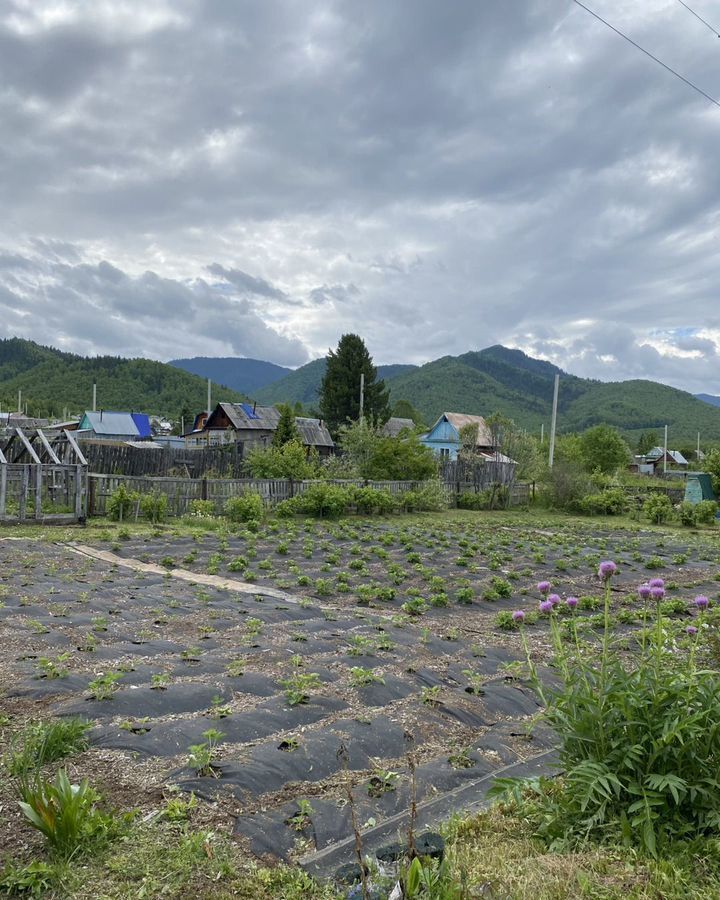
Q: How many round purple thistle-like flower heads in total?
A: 11